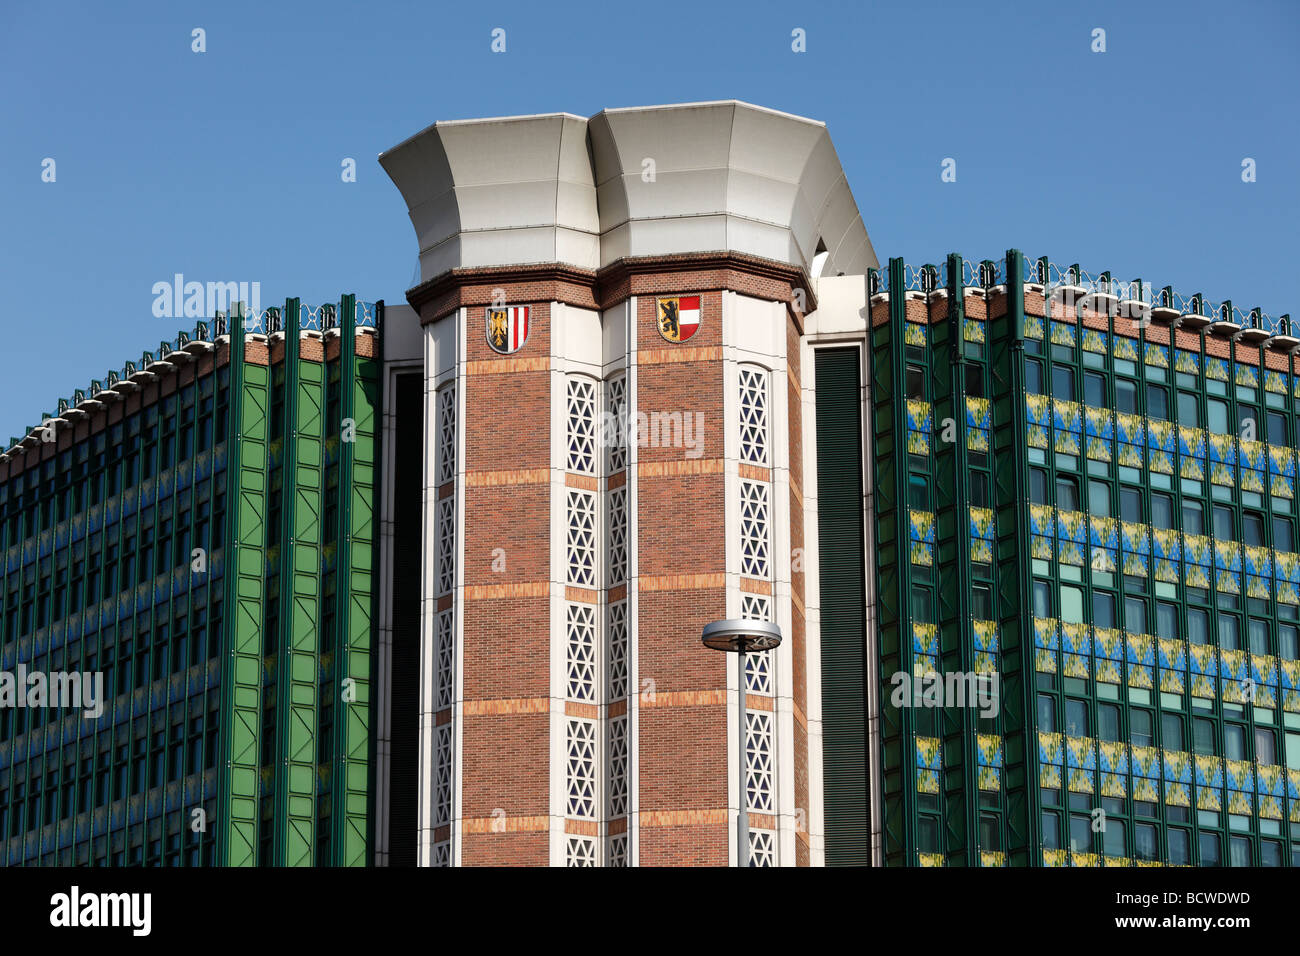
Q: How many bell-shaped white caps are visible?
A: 2